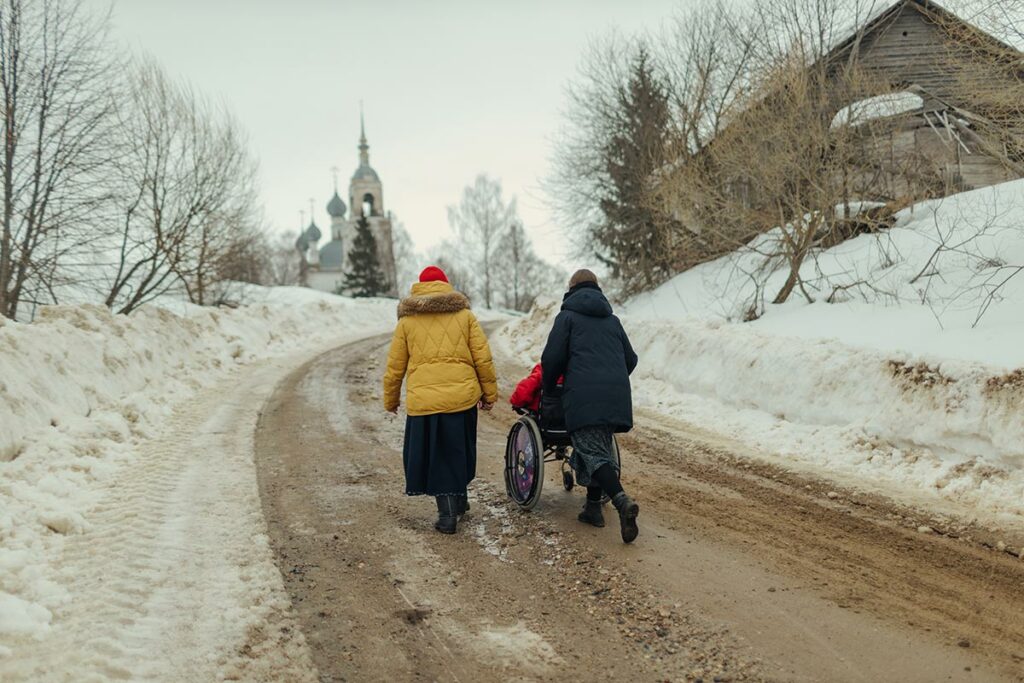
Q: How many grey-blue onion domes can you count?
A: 3